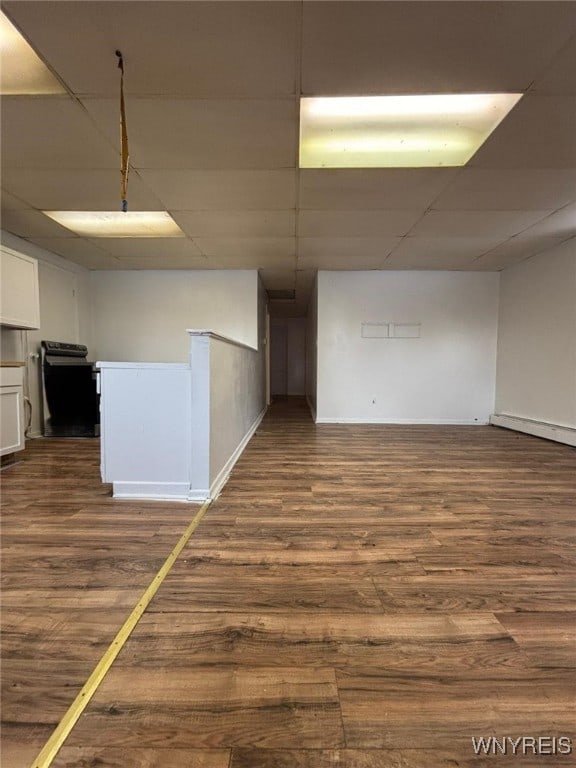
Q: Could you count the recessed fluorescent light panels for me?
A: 3